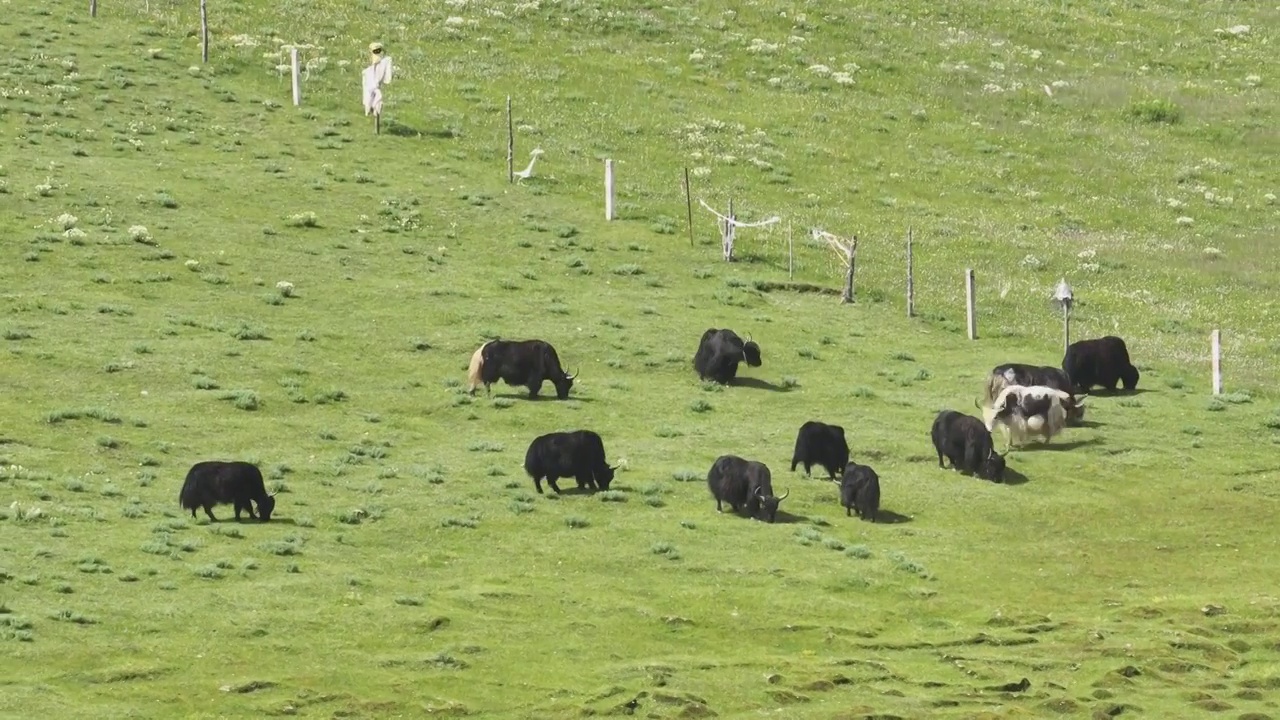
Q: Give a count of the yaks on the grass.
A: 11